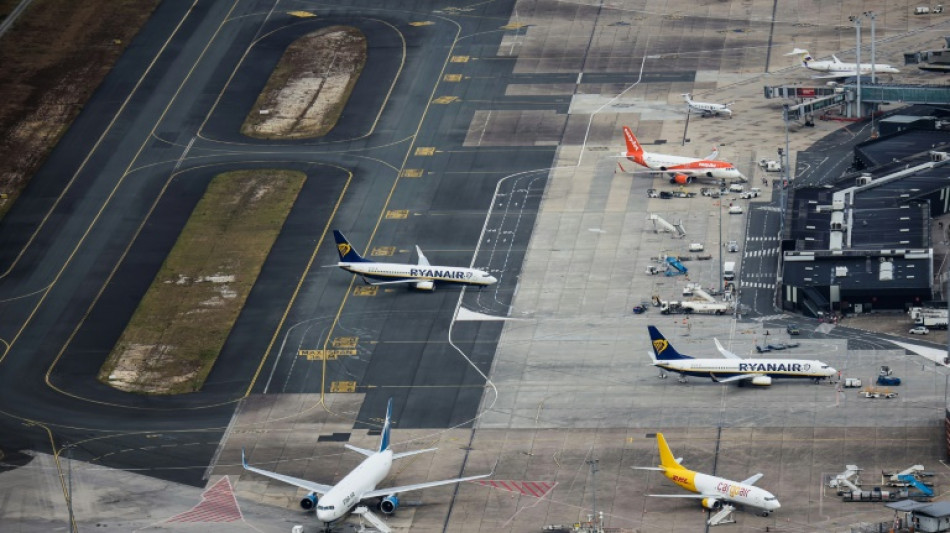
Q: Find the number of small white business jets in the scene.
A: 2